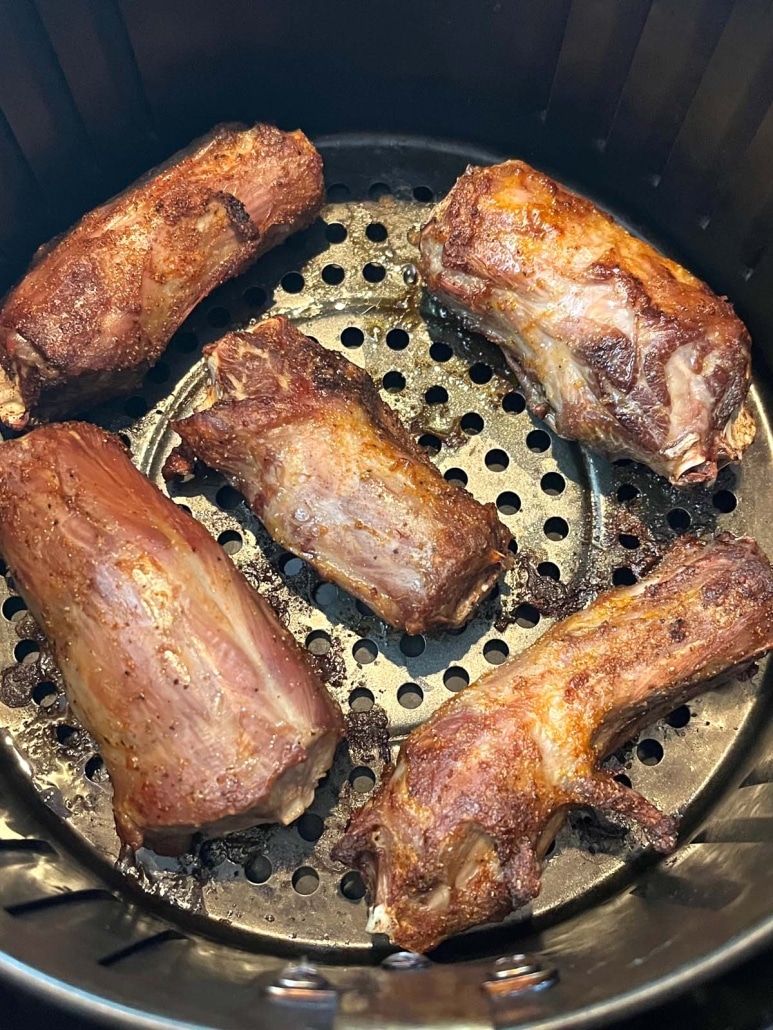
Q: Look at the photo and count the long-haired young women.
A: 0